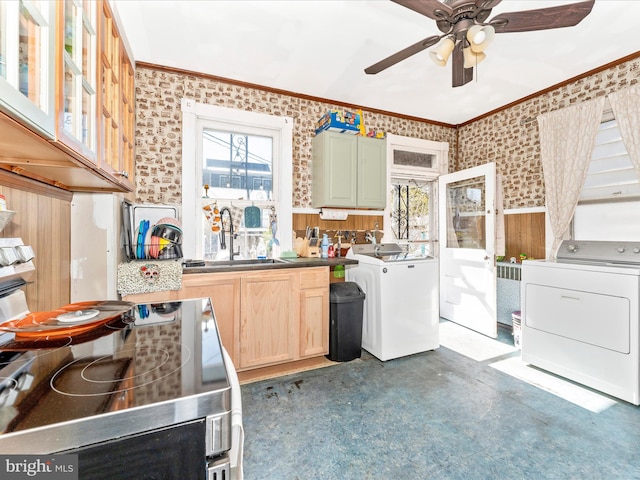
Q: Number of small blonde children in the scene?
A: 0